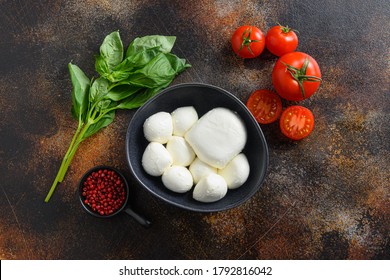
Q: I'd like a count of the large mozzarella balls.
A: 1